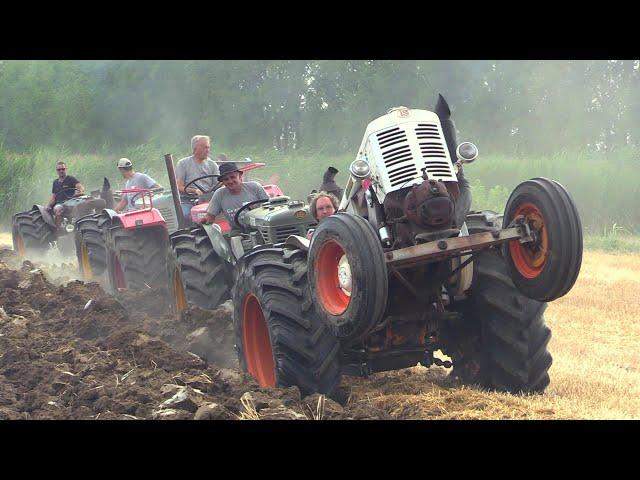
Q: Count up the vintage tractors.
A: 5